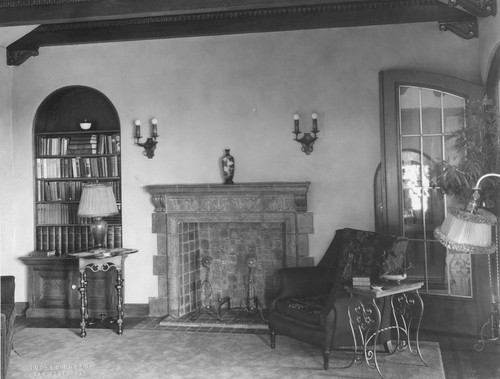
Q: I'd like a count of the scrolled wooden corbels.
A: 3